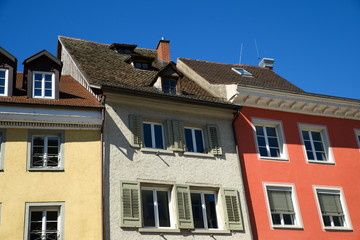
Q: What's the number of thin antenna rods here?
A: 2